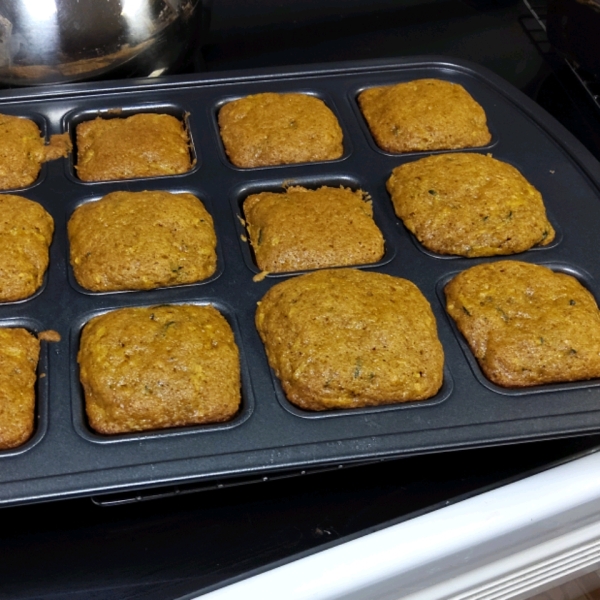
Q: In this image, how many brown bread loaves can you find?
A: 12